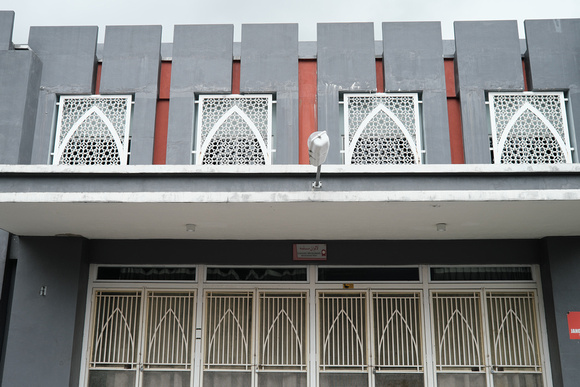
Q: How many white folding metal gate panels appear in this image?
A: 8